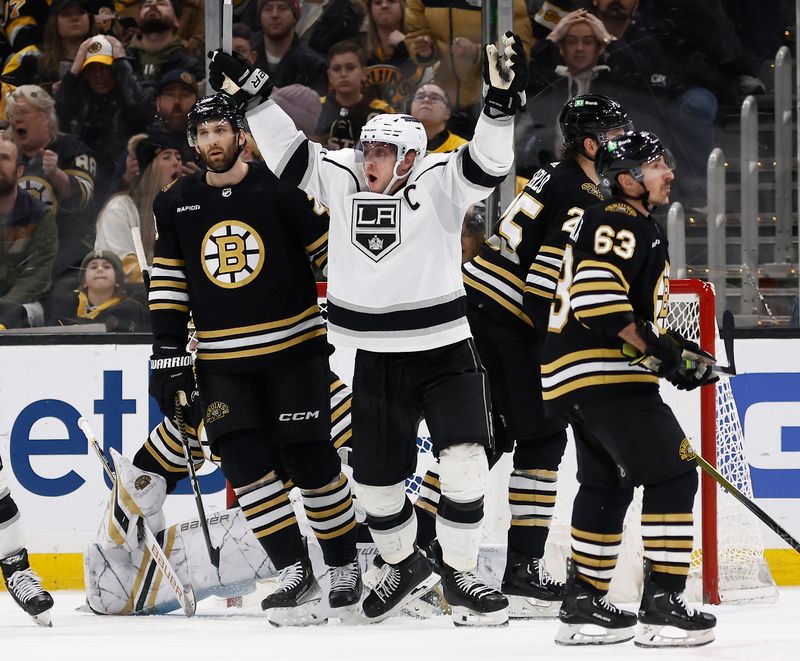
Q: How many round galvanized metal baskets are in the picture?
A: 0